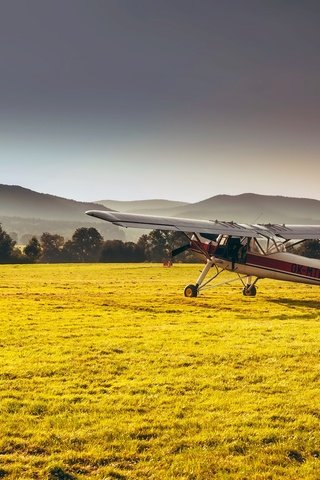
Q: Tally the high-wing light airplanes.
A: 1